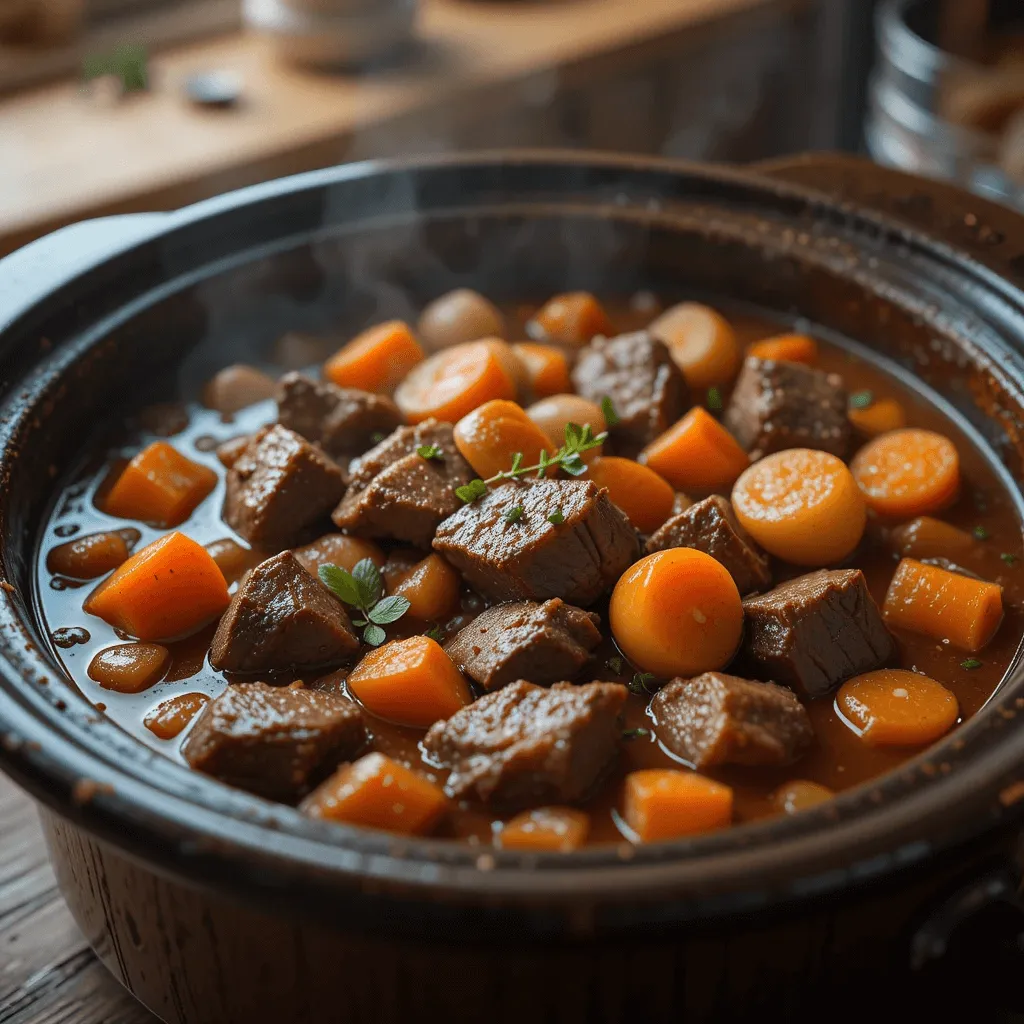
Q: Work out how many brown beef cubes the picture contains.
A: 13